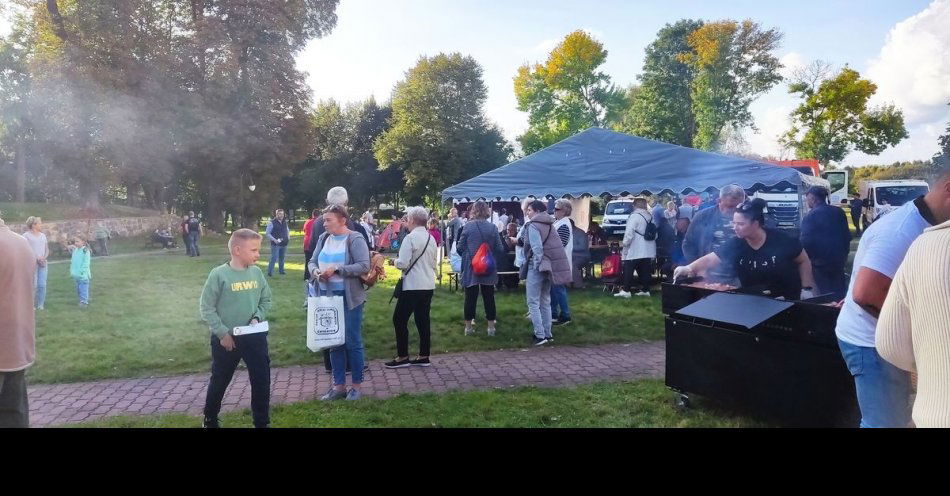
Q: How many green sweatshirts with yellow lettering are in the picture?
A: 1